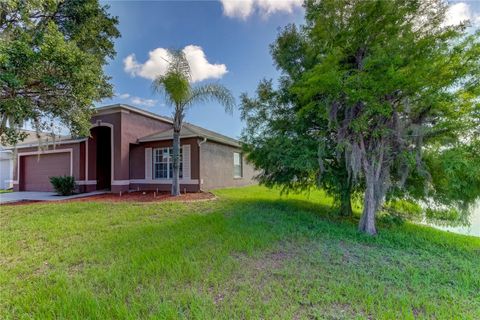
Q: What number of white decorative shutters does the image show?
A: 2